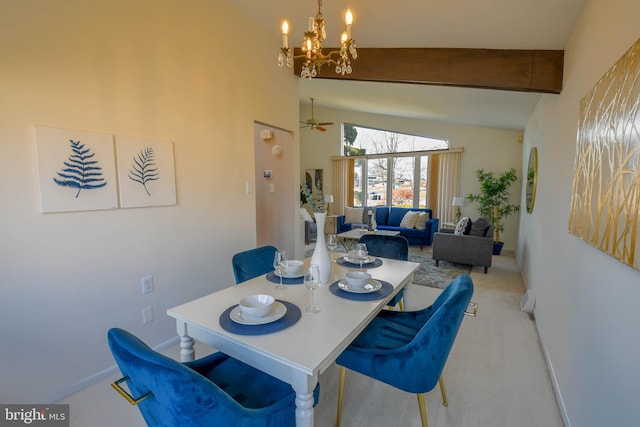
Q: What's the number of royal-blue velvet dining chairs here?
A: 4